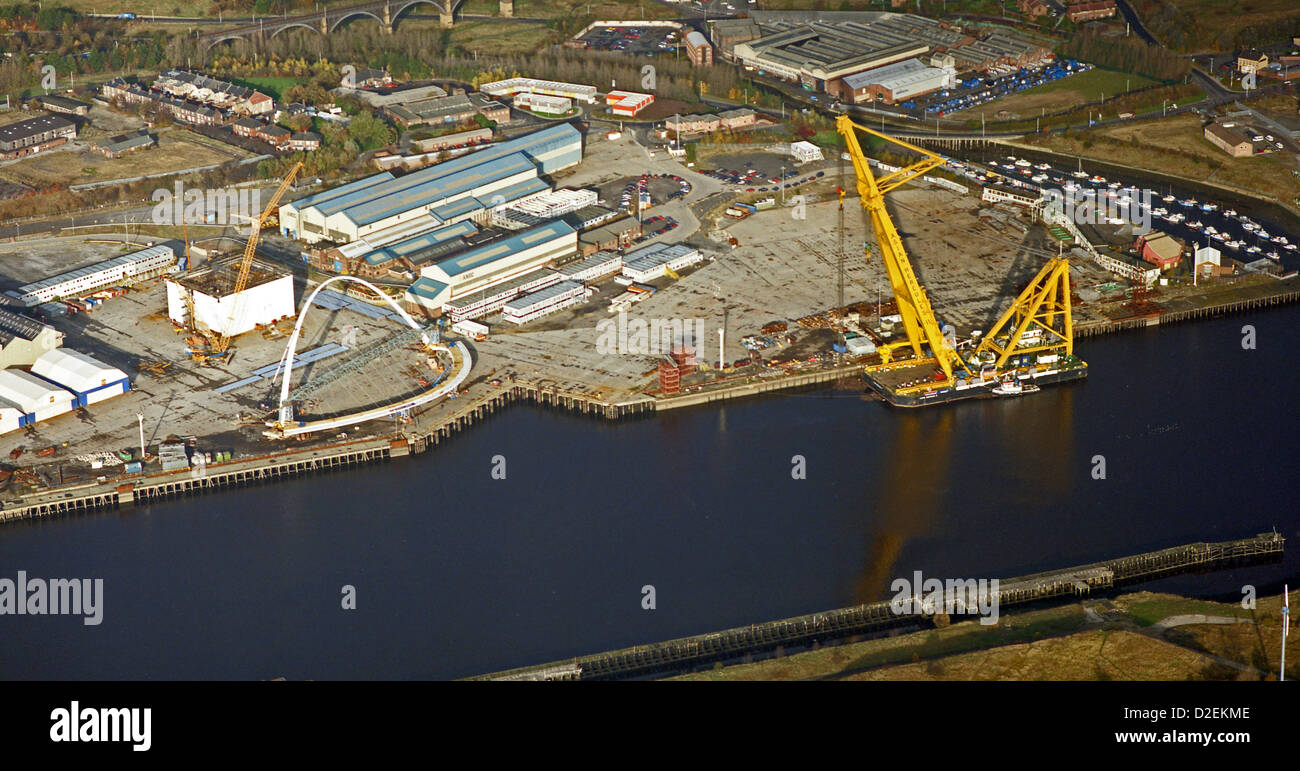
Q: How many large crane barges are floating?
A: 1